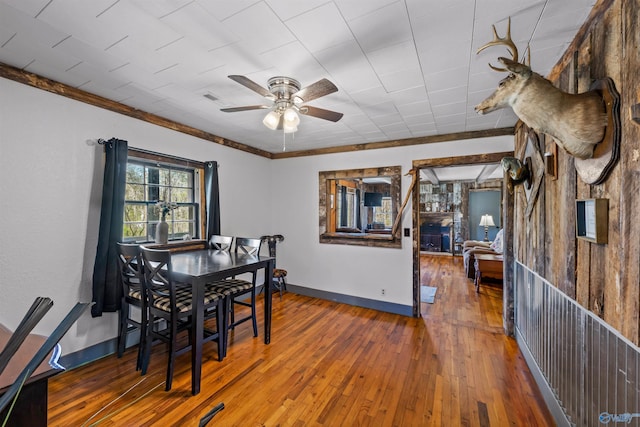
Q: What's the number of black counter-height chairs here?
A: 4